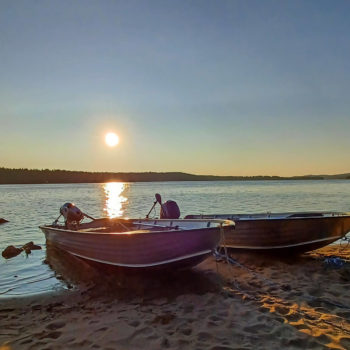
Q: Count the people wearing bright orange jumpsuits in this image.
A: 0